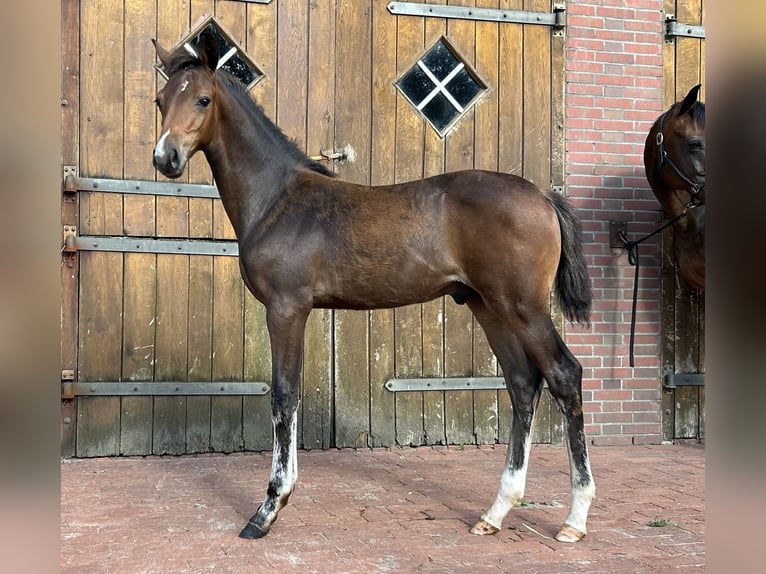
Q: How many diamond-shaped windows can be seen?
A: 2